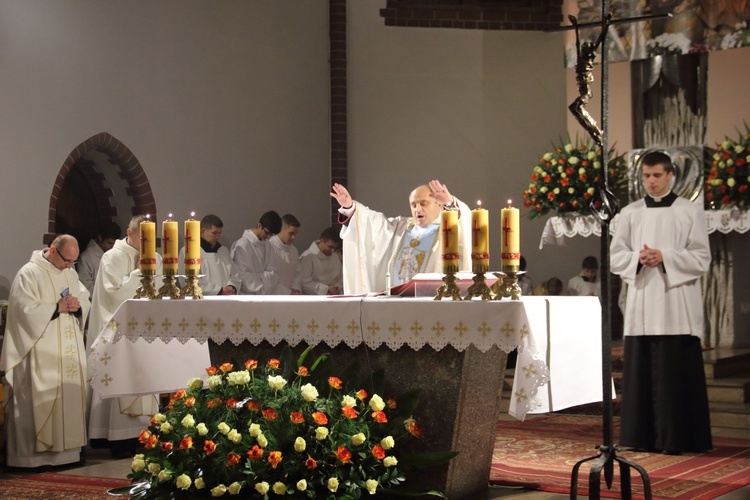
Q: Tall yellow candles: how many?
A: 6